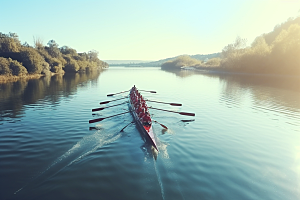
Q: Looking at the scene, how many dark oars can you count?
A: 9